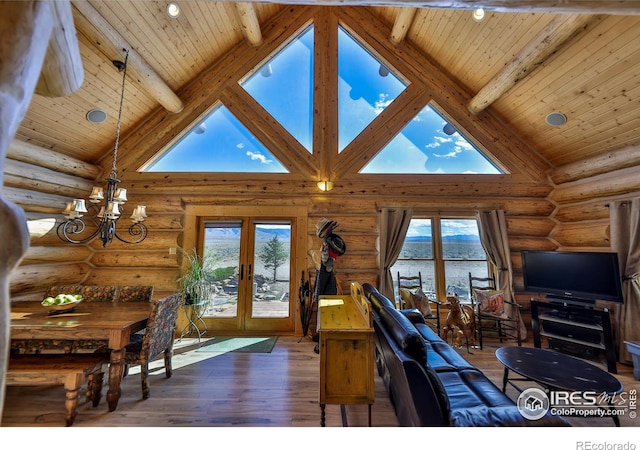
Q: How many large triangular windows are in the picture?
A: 4